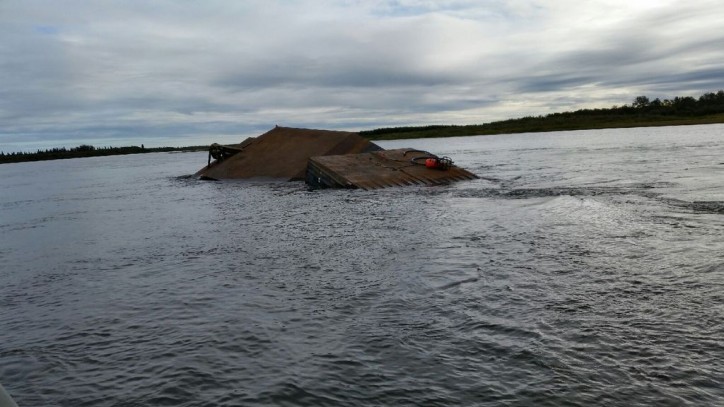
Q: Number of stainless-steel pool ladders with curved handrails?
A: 0